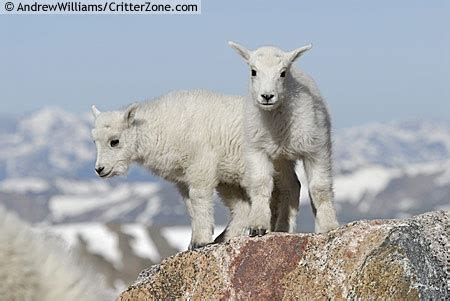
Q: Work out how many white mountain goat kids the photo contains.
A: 2